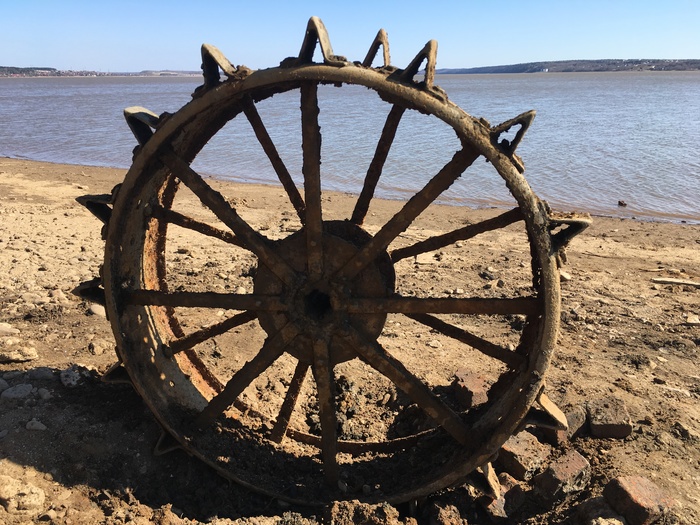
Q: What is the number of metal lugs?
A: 13